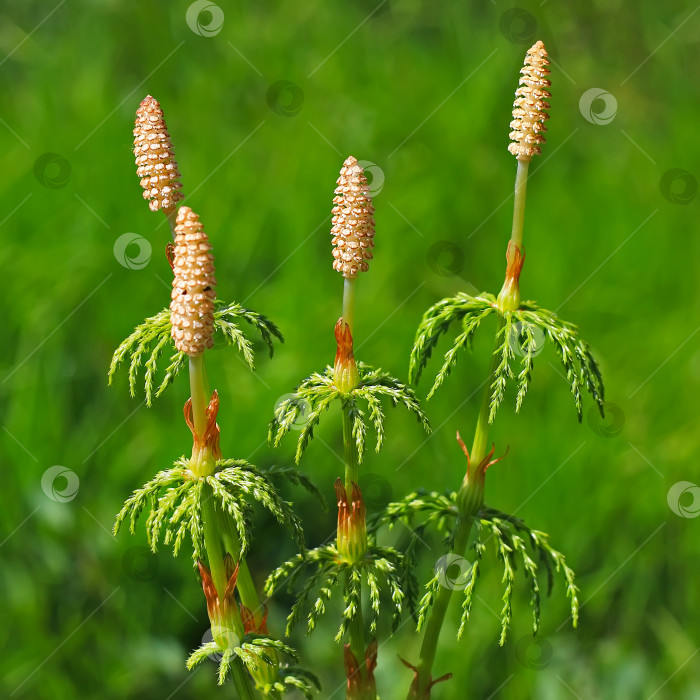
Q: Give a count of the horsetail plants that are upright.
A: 4